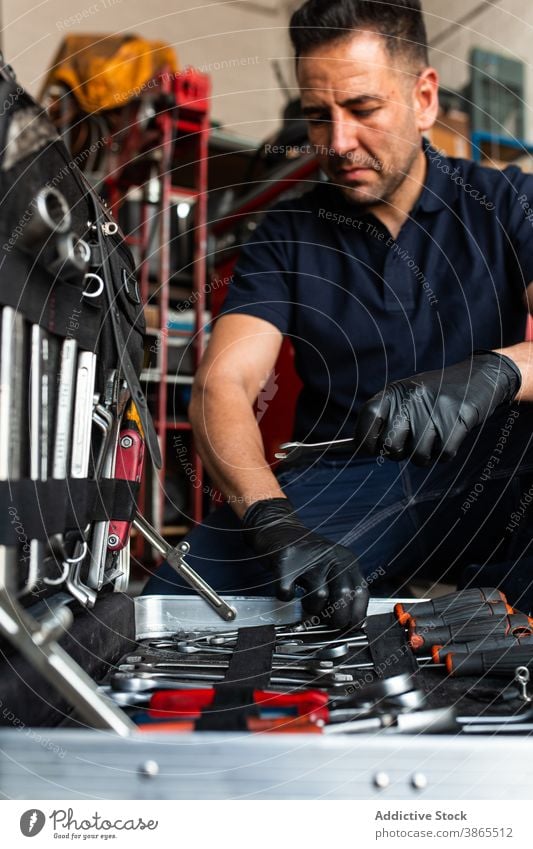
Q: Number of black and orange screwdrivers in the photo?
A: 5